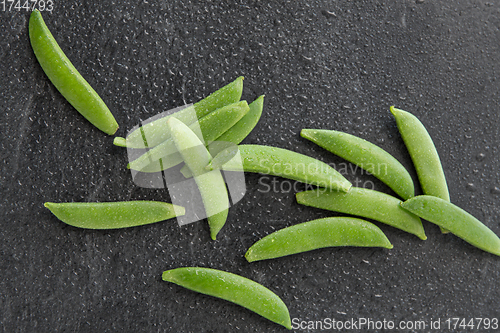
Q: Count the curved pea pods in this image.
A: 13